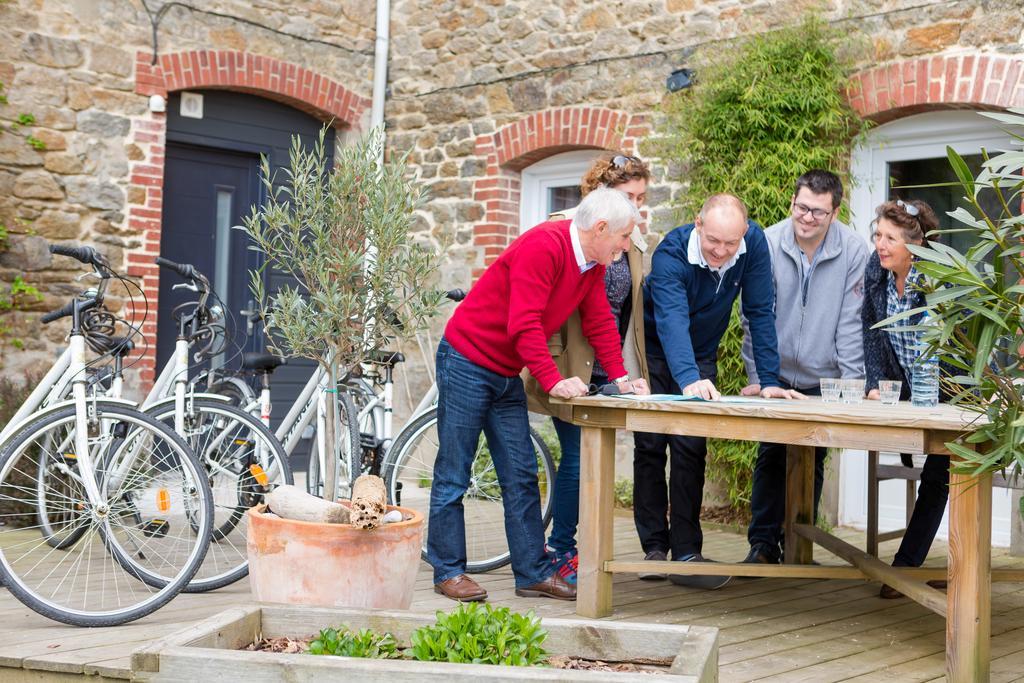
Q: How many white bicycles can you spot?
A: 4